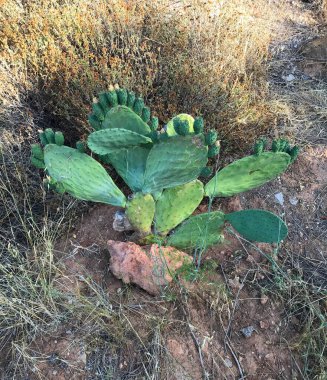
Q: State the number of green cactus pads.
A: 11